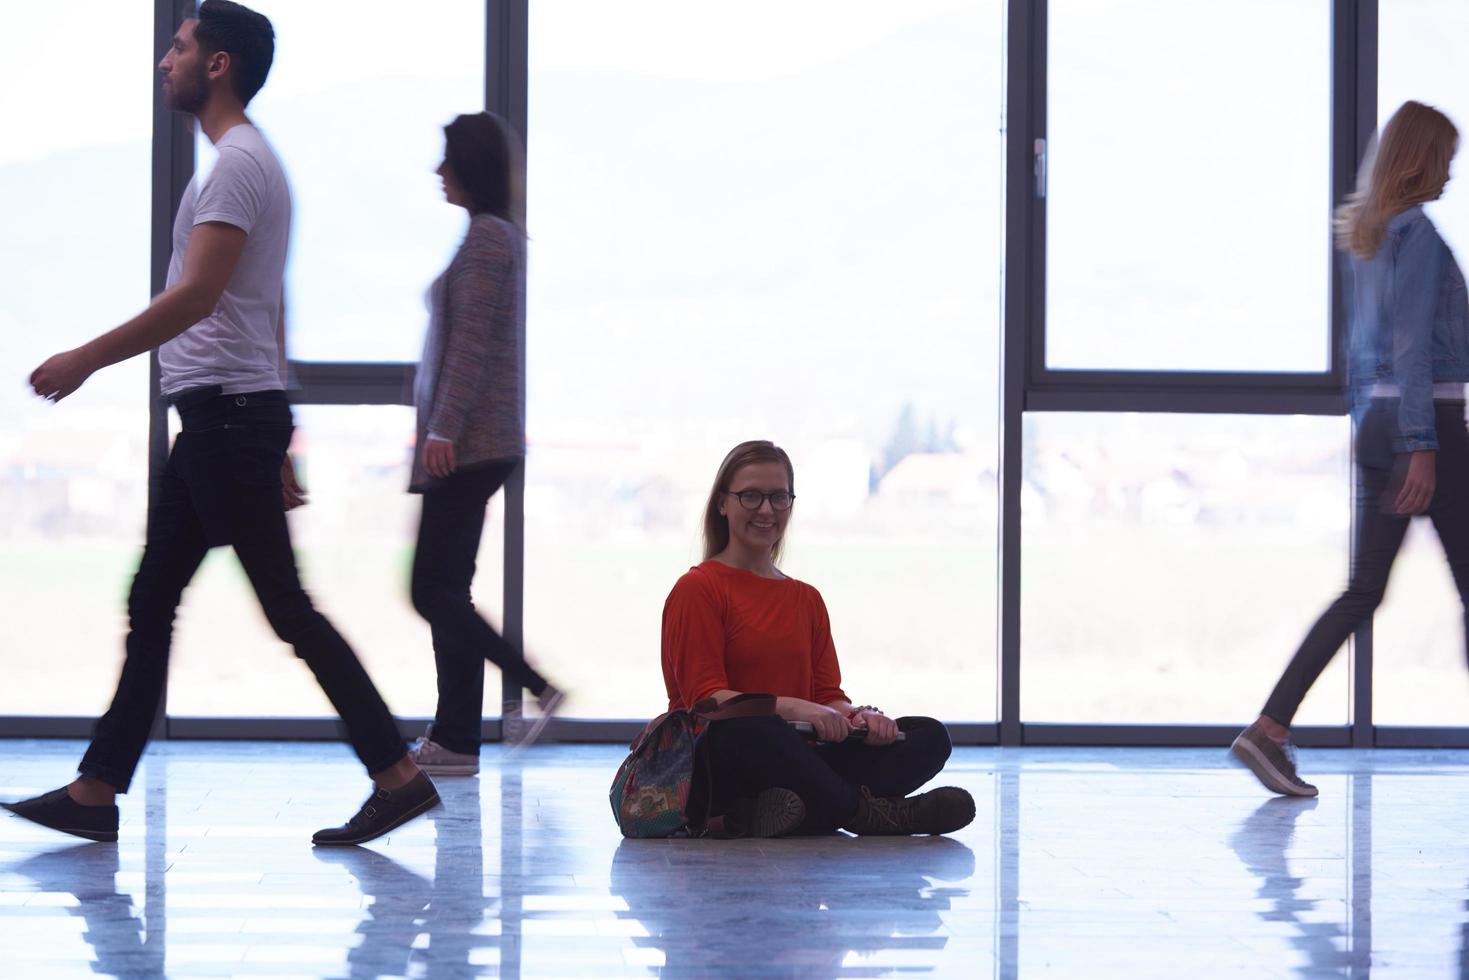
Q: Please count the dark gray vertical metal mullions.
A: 4